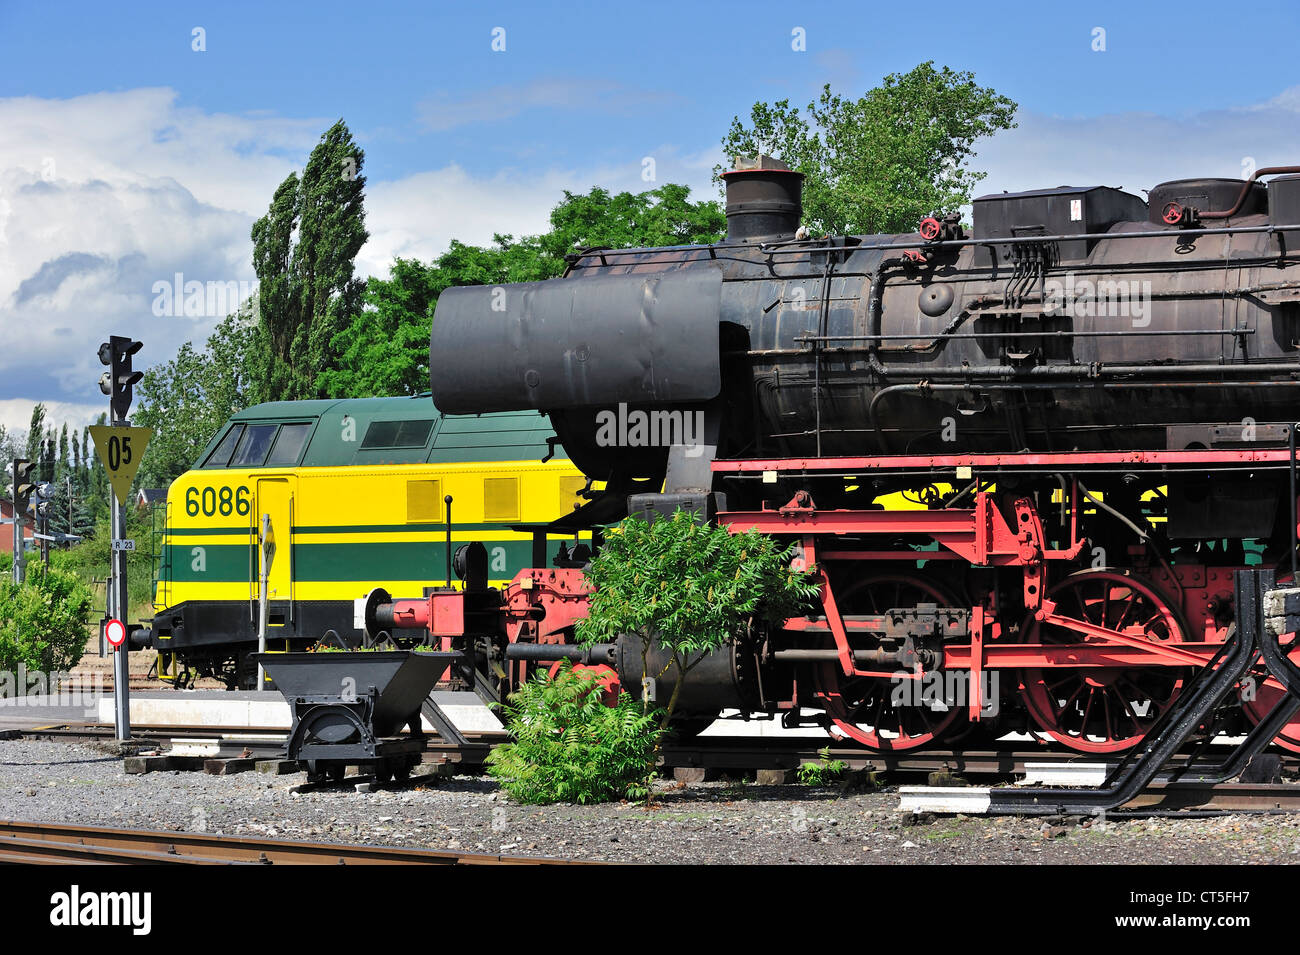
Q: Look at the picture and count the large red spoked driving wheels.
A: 3